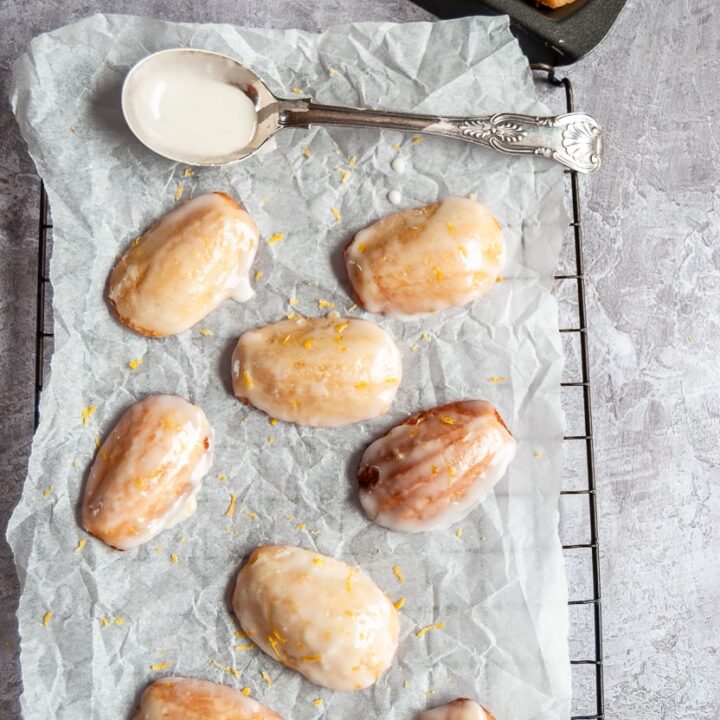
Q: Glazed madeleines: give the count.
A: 8